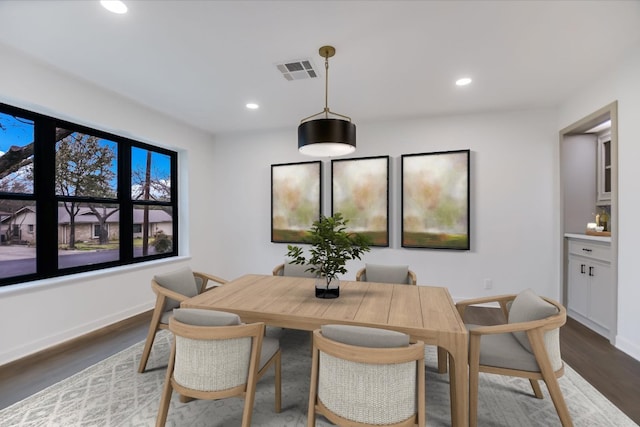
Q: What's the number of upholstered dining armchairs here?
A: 6